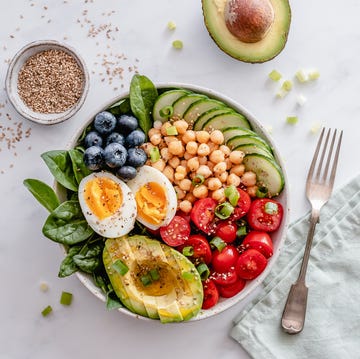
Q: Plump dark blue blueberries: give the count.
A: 9